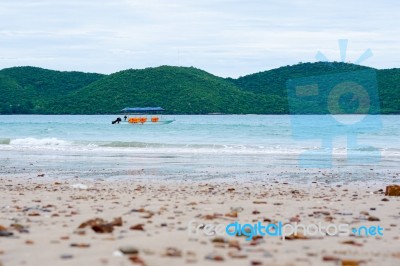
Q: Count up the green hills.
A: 3